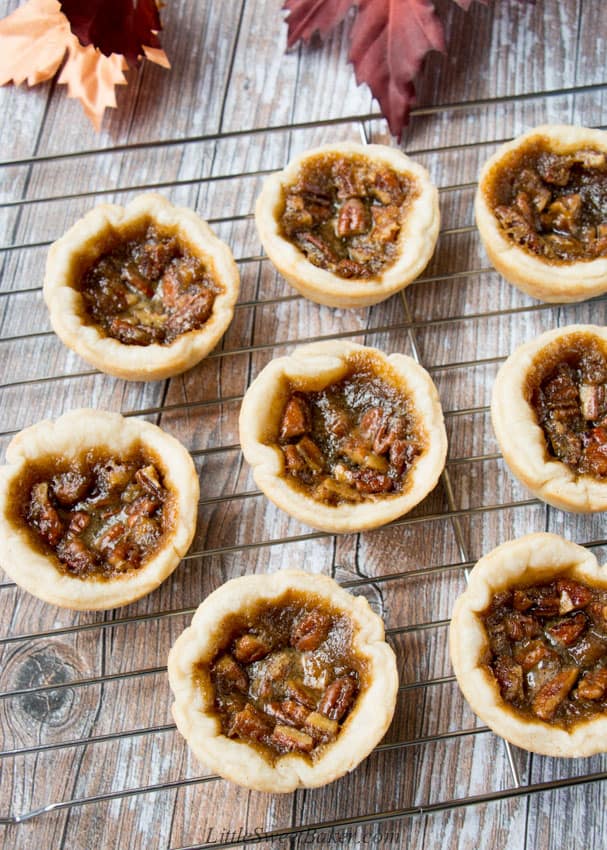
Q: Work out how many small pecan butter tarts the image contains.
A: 8